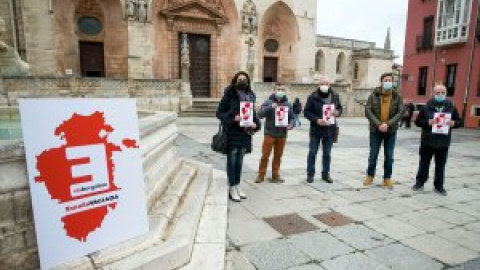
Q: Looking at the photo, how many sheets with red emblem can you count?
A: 5